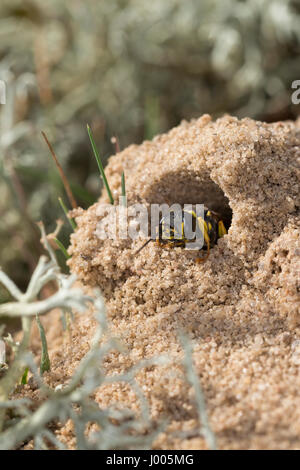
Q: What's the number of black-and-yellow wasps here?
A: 1